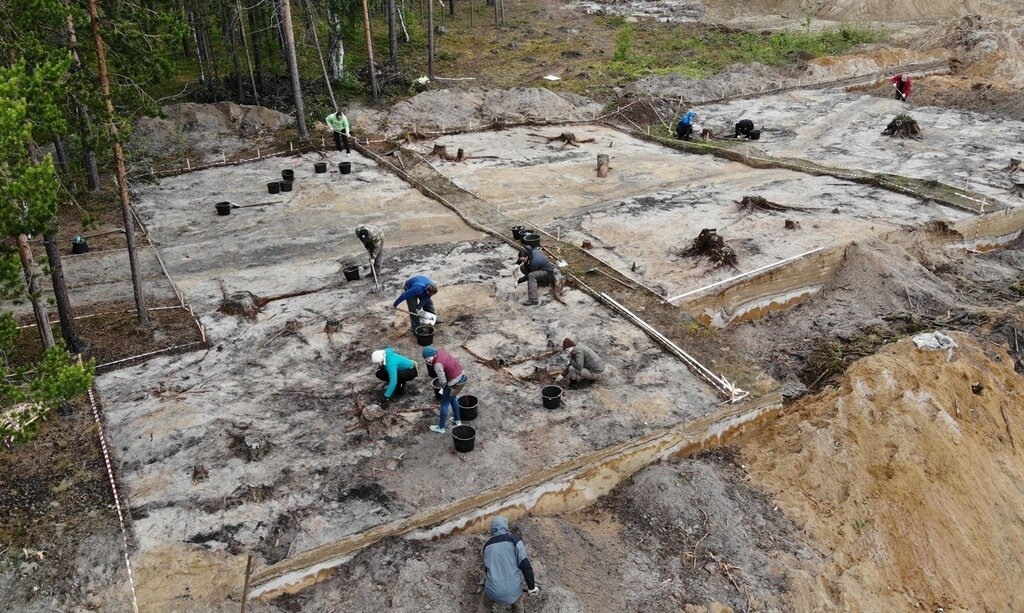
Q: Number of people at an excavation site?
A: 11